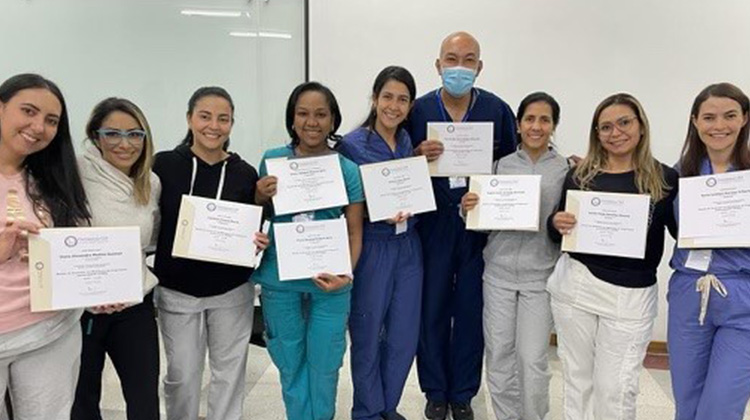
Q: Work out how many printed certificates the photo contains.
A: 9